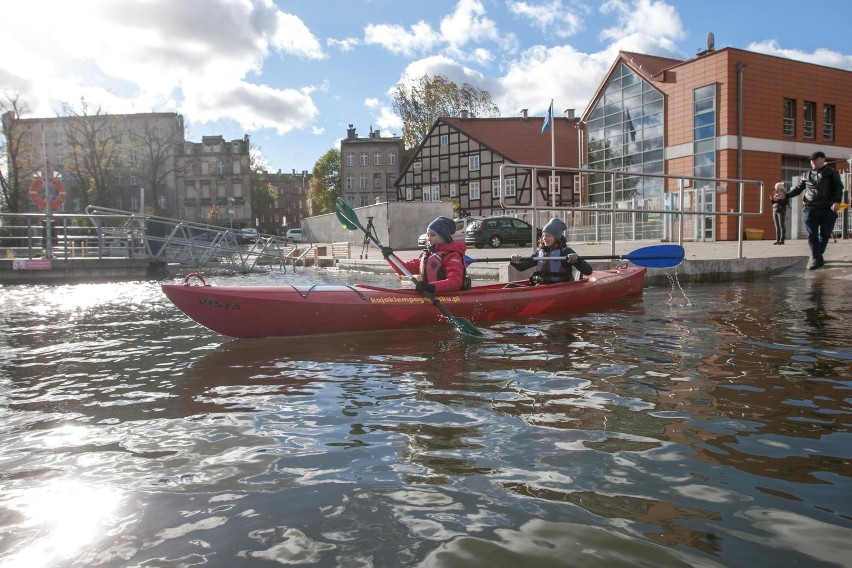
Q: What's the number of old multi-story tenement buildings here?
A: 4